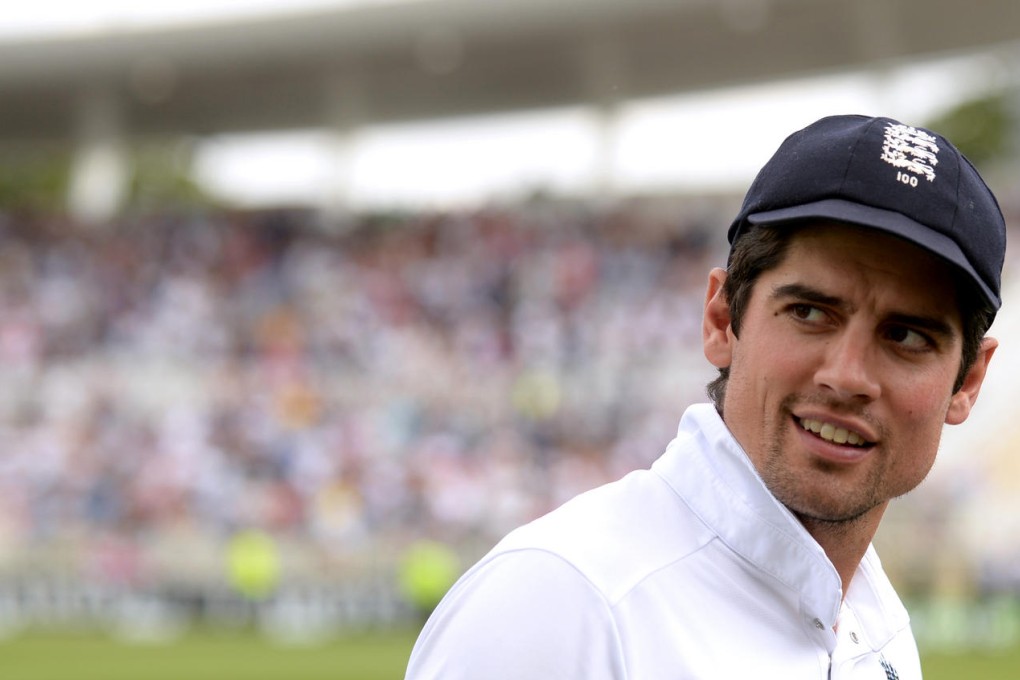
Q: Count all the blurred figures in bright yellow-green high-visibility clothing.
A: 2